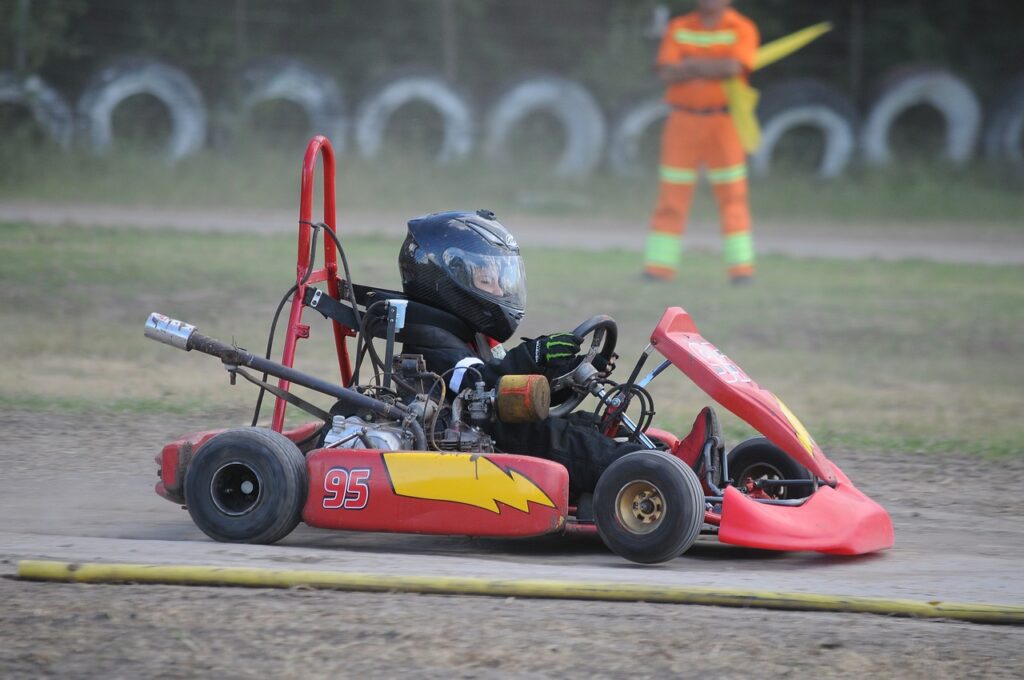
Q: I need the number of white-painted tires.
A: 9